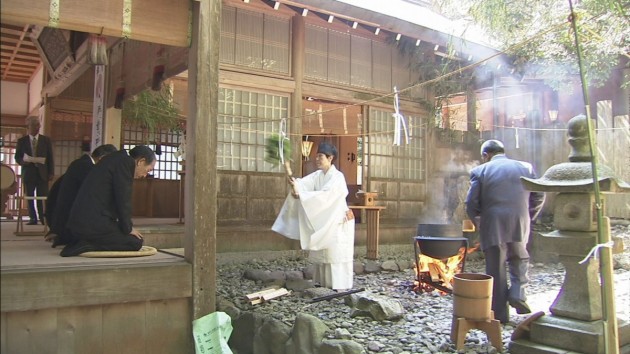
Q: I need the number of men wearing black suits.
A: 3